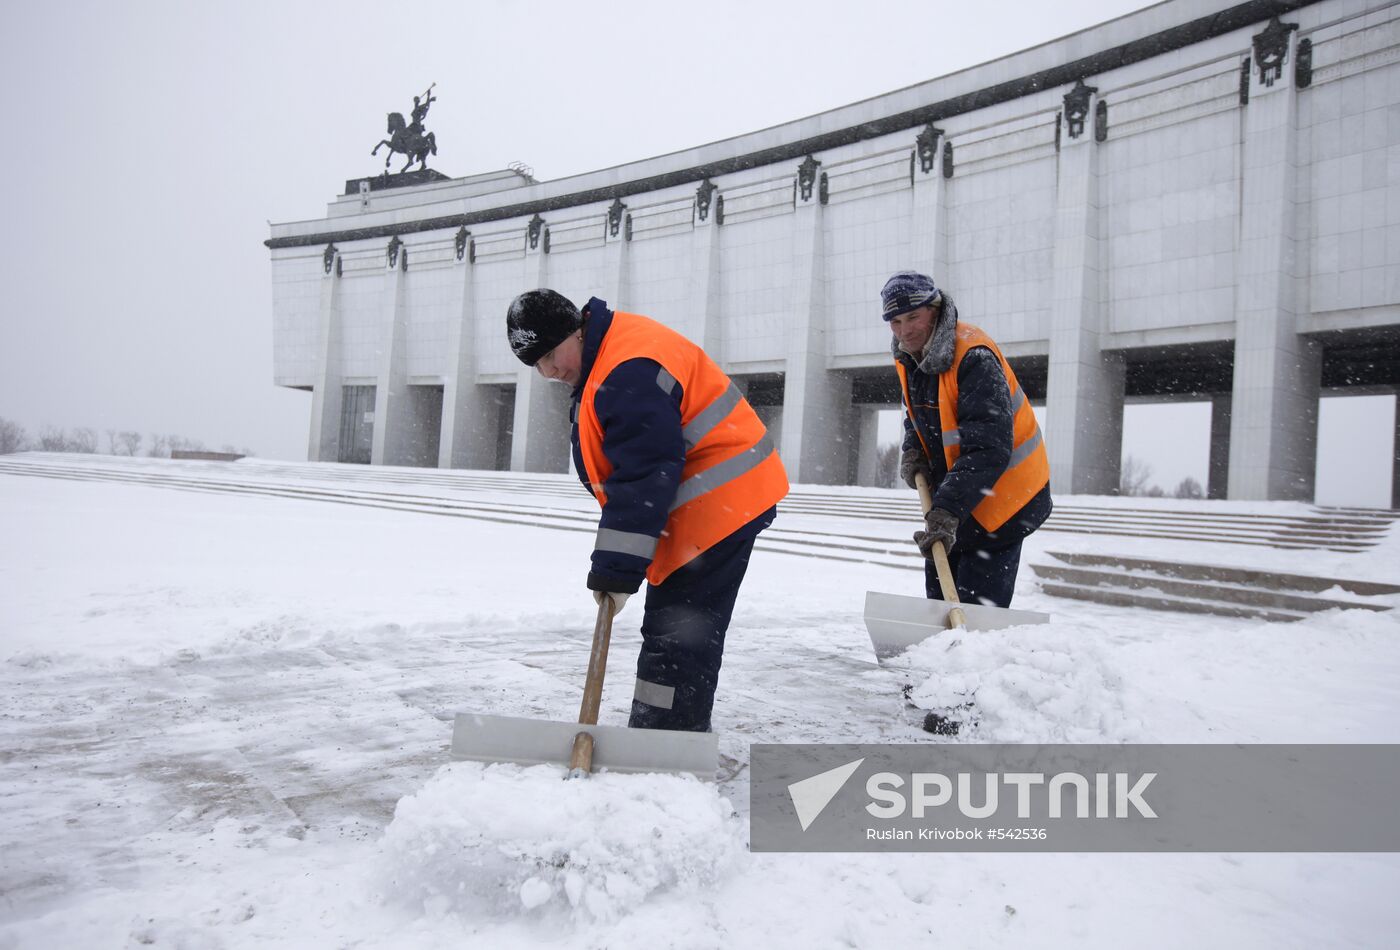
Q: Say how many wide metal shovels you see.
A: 2